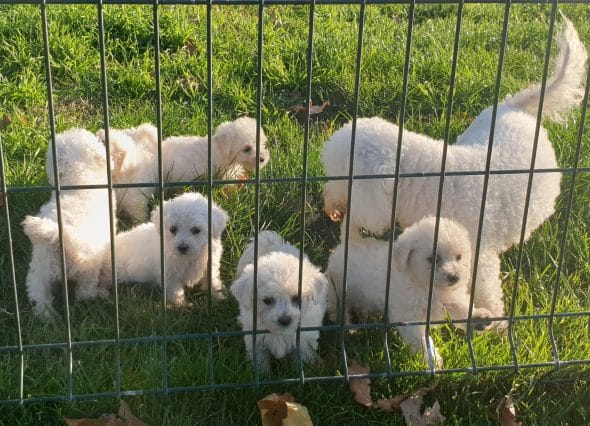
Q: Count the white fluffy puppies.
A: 6